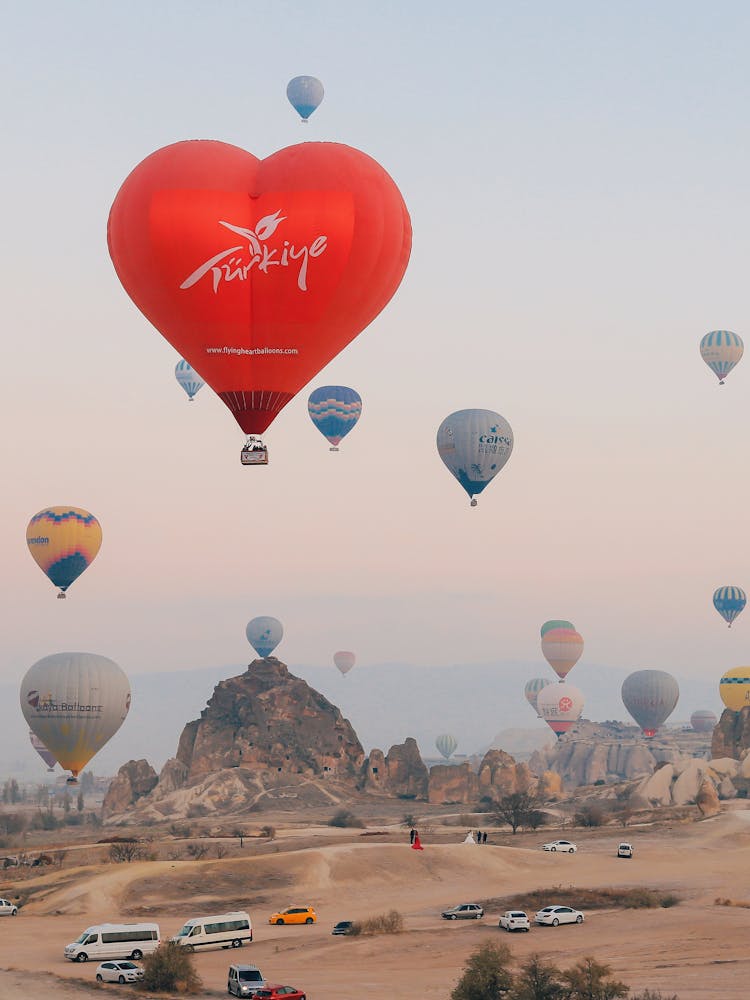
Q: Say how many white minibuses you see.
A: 2